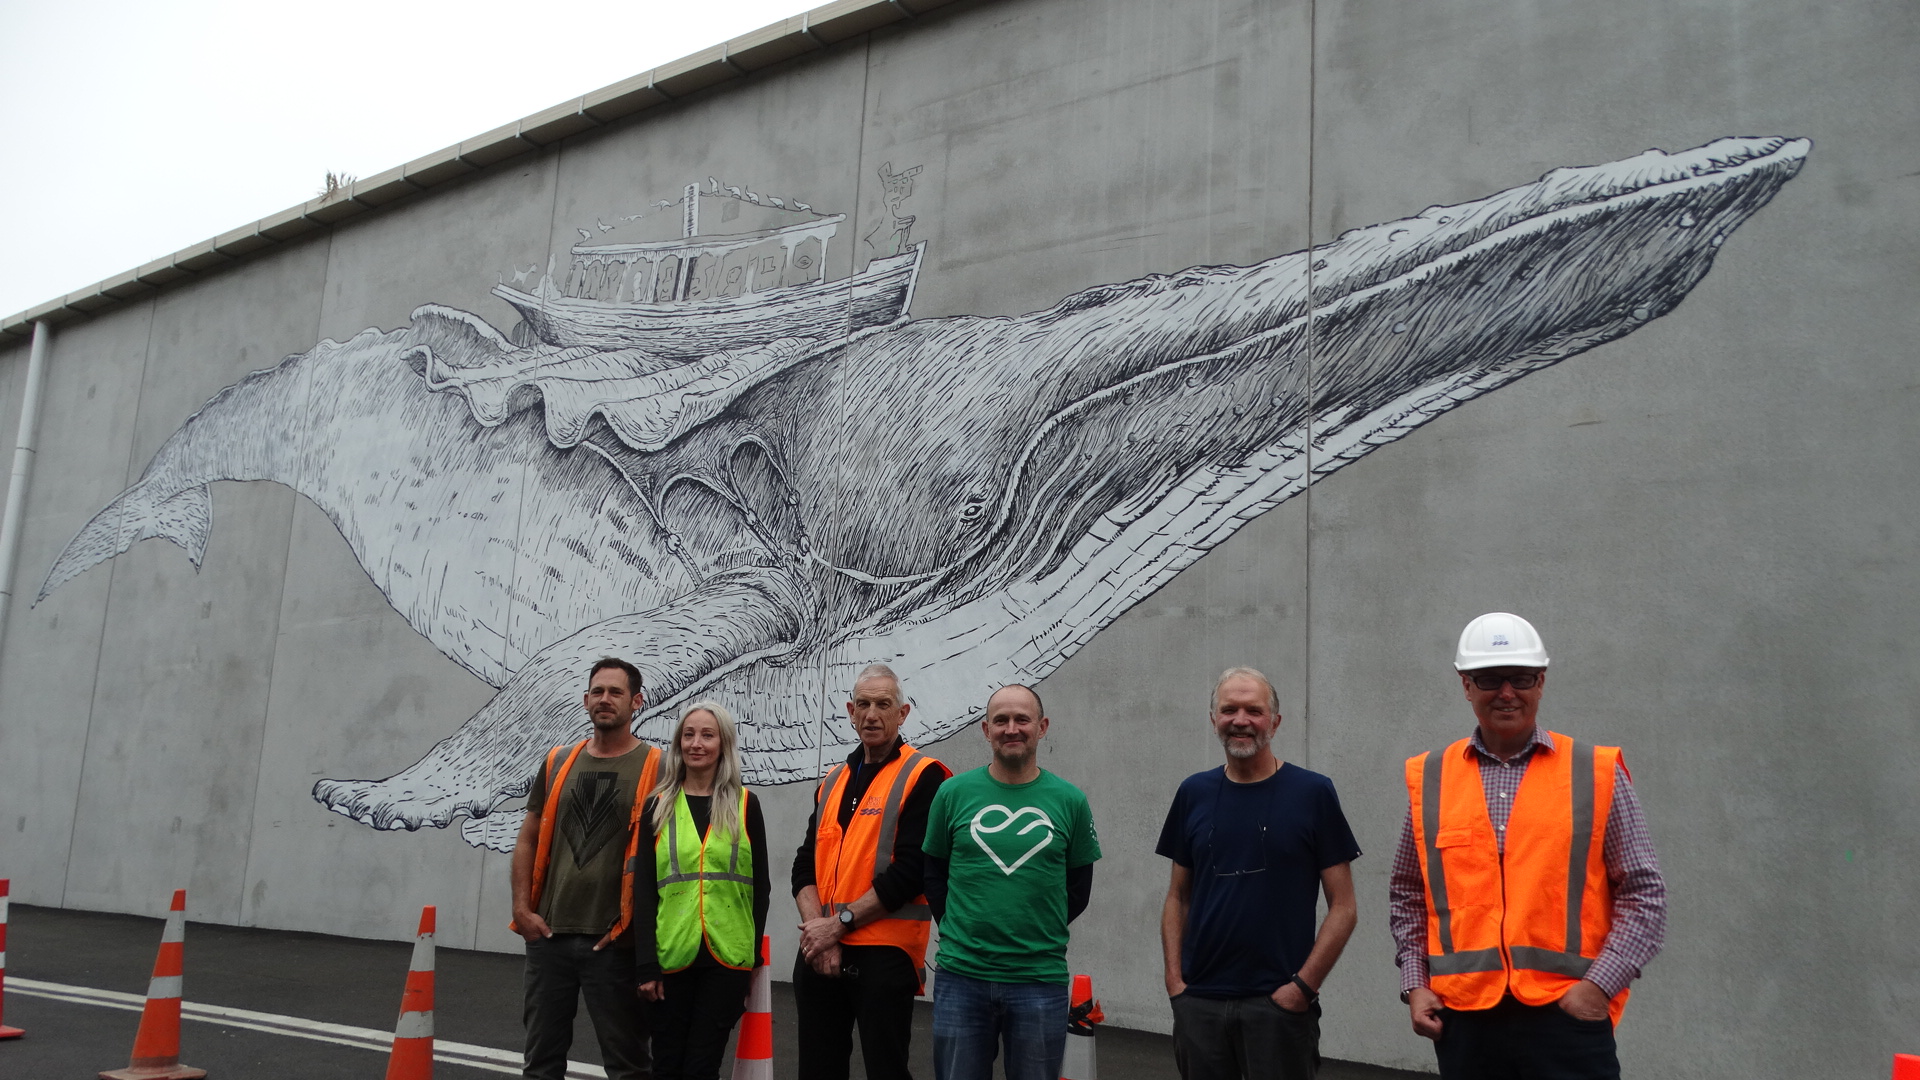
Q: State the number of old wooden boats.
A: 1